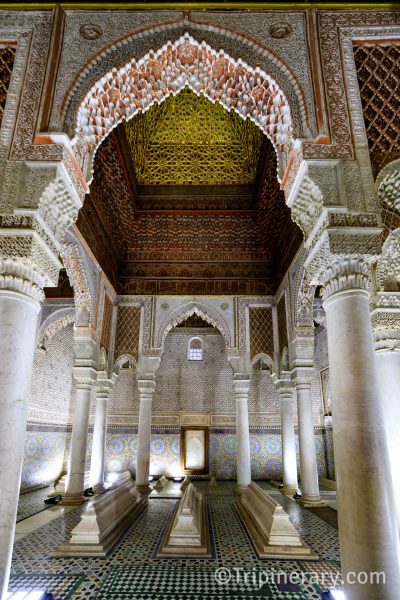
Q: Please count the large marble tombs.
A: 3